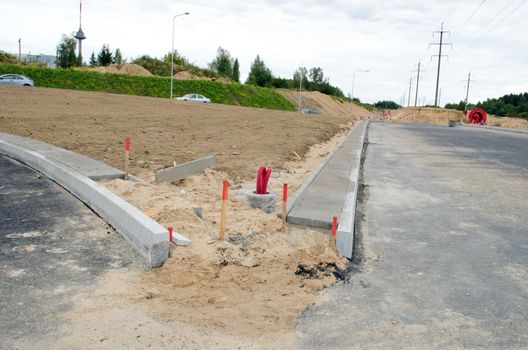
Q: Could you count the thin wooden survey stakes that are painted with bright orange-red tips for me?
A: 5